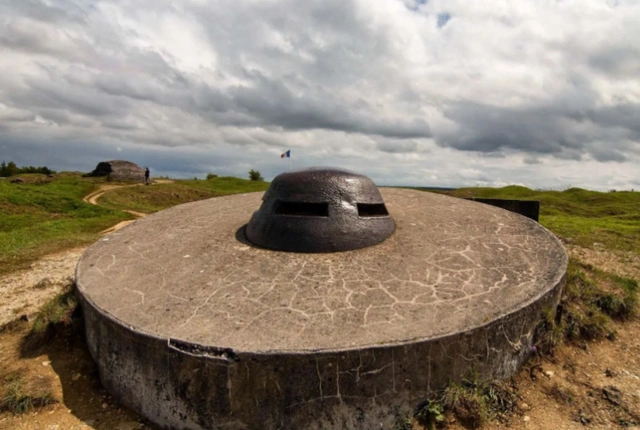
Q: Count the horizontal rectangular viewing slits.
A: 2